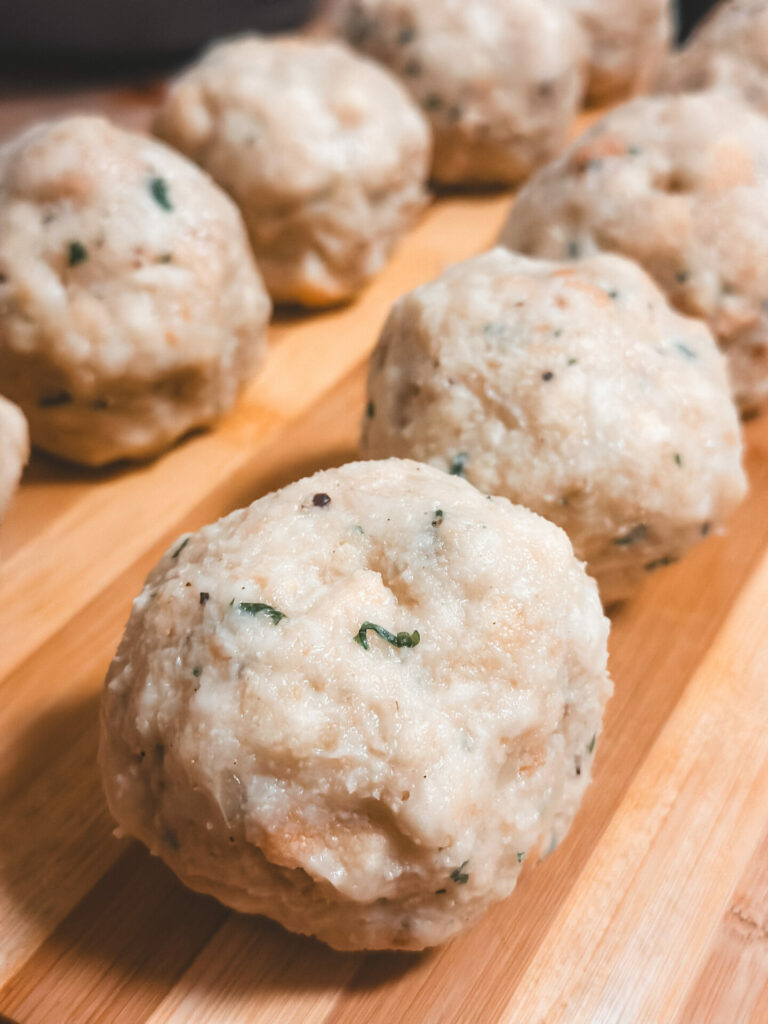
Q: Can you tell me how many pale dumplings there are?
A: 9